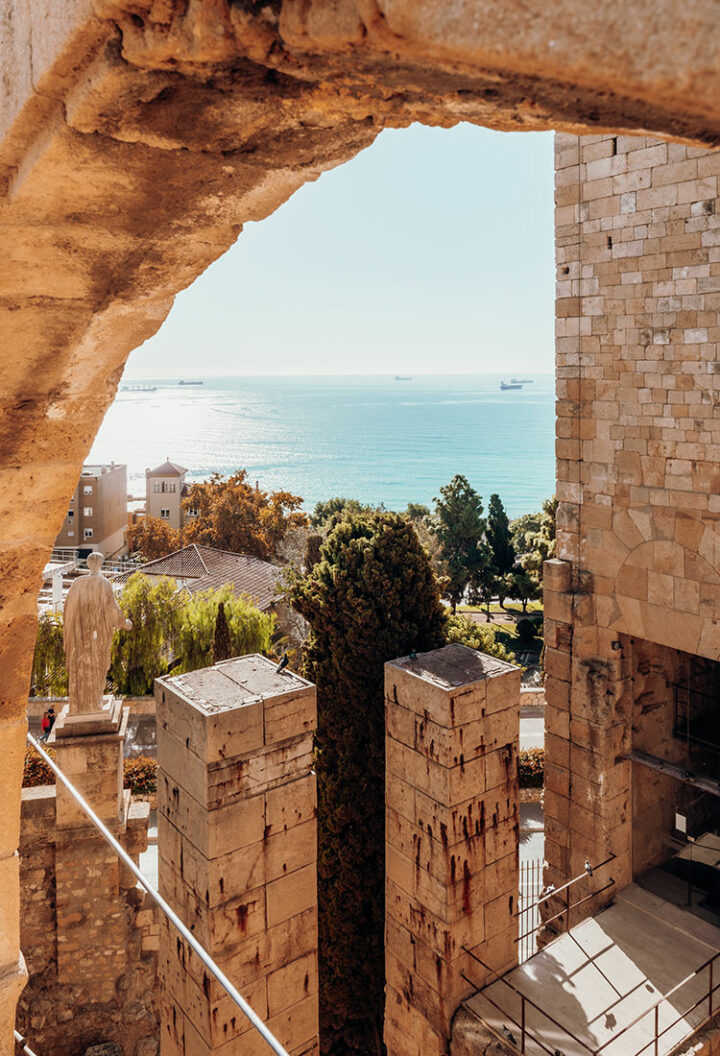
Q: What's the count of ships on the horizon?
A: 5